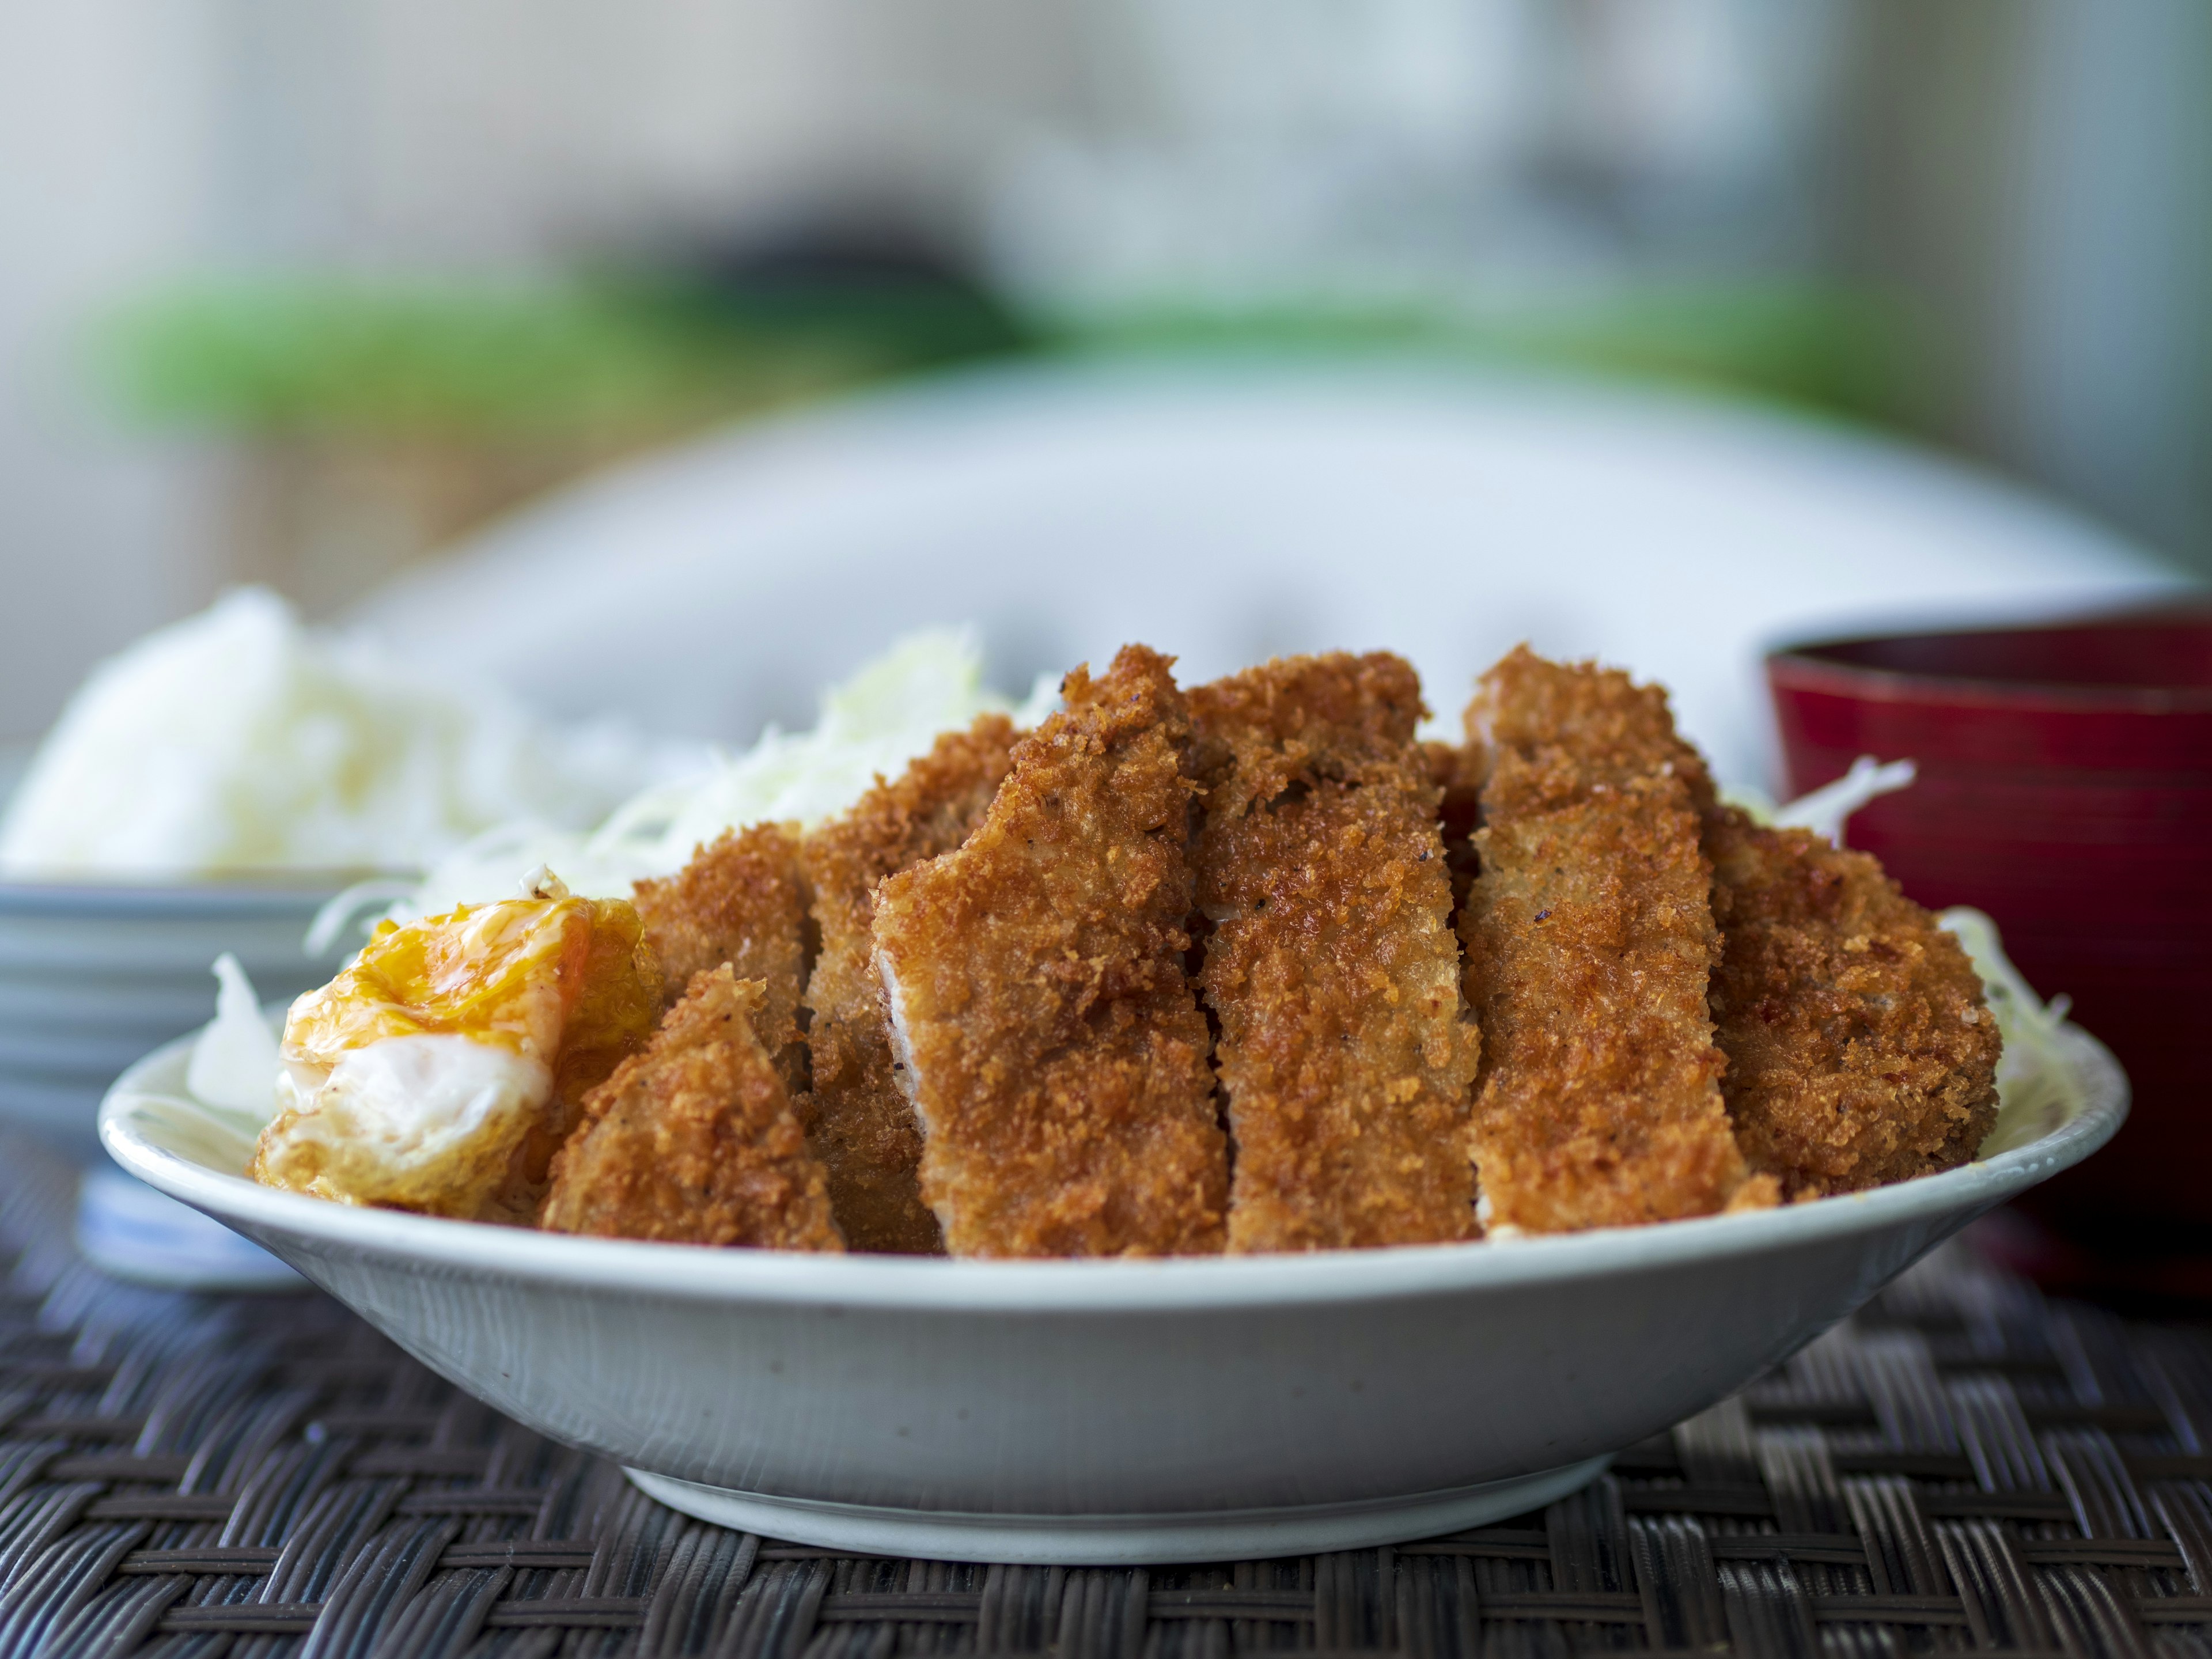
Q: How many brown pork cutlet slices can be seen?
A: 7